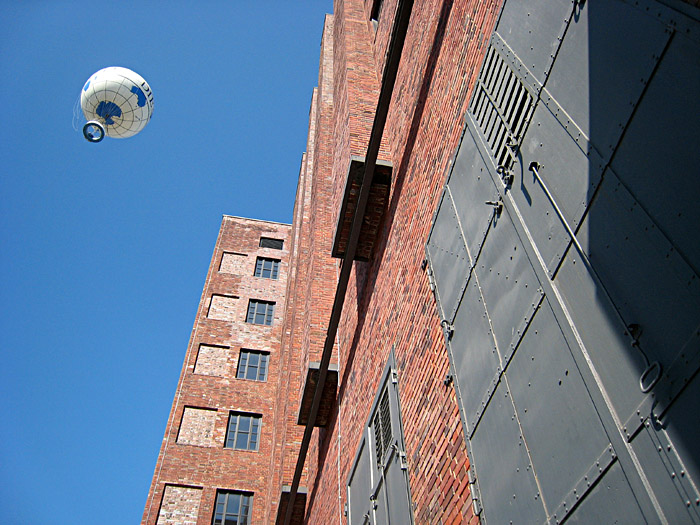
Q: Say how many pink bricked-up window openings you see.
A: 5